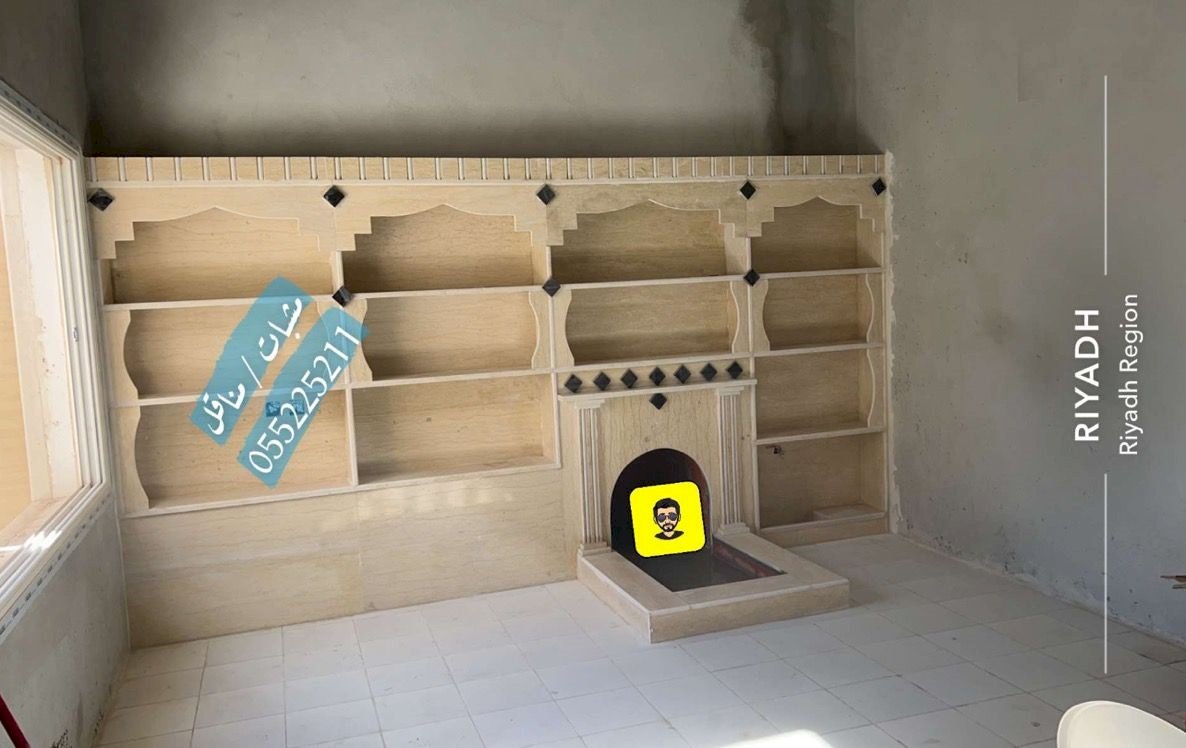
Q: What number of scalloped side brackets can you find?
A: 10